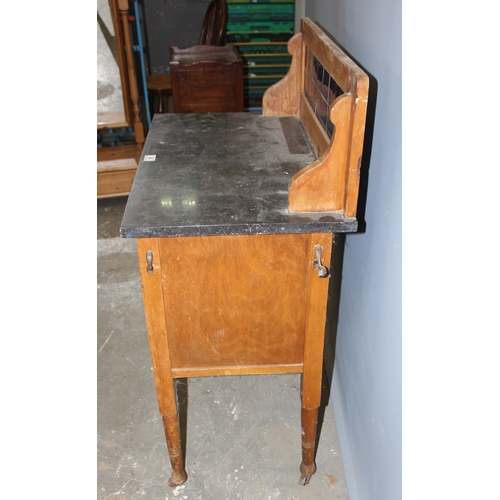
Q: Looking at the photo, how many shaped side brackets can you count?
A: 2